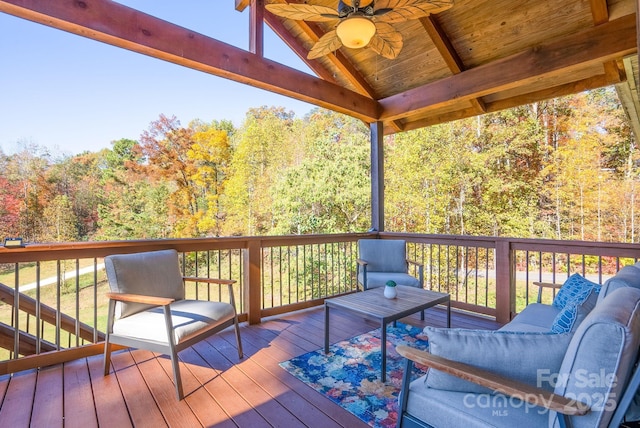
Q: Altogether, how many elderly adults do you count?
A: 0